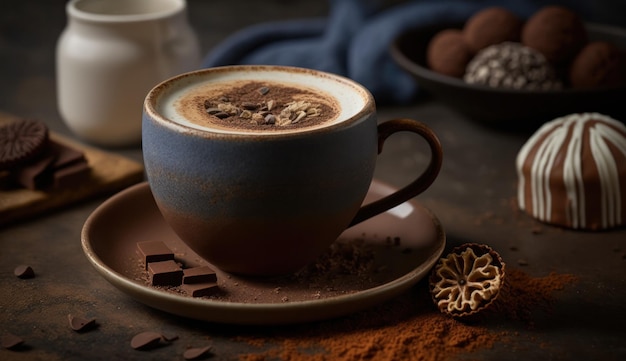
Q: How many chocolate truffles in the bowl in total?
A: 5